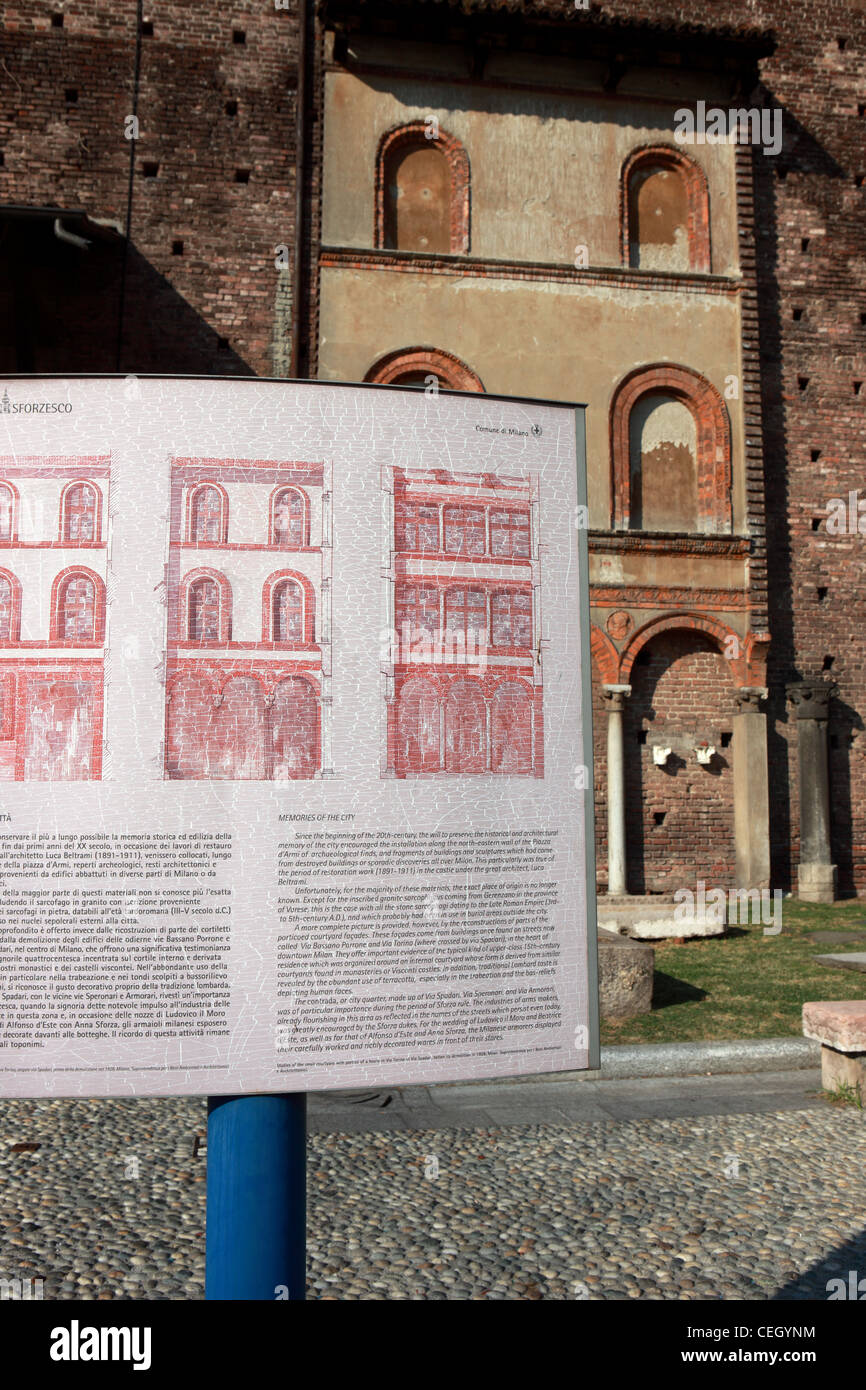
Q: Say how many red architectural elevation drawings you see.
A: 3